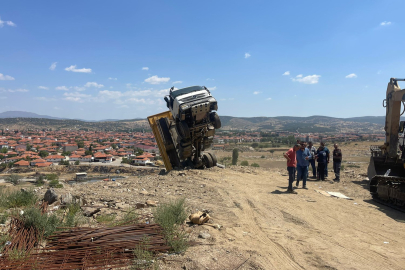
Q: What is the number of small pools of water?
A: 1